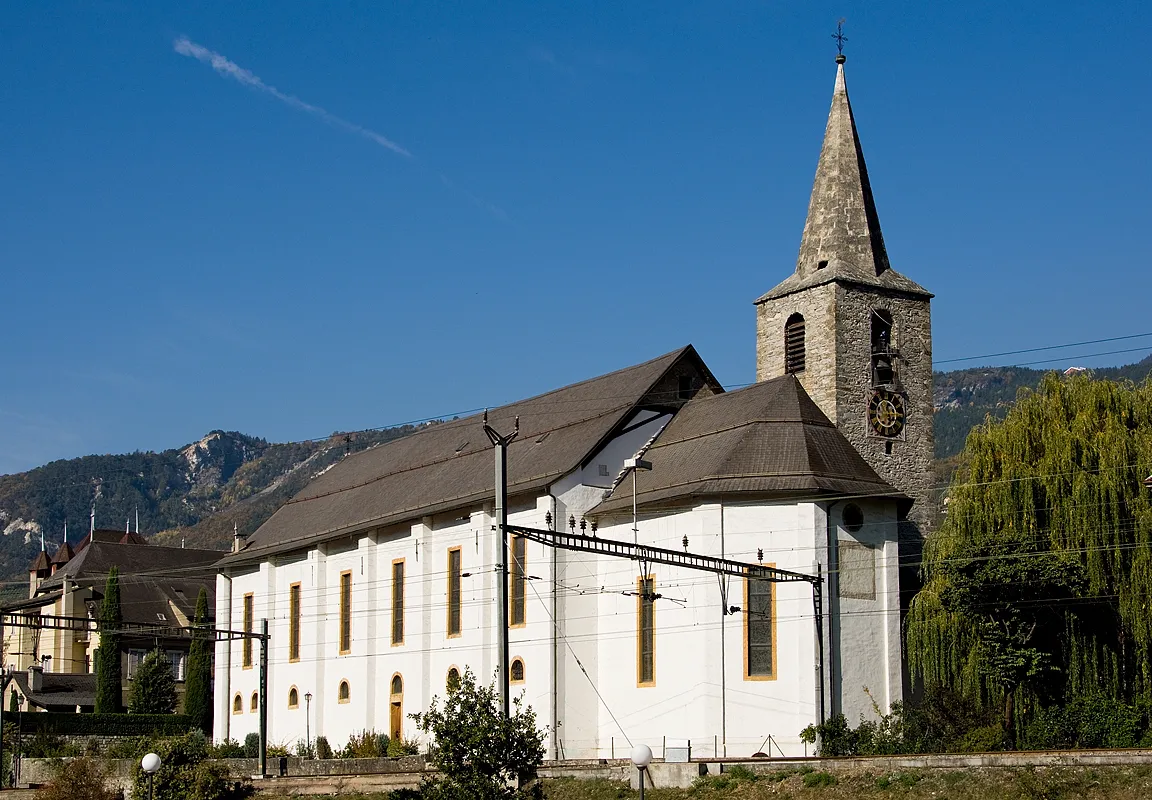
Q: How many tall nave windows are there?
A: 6